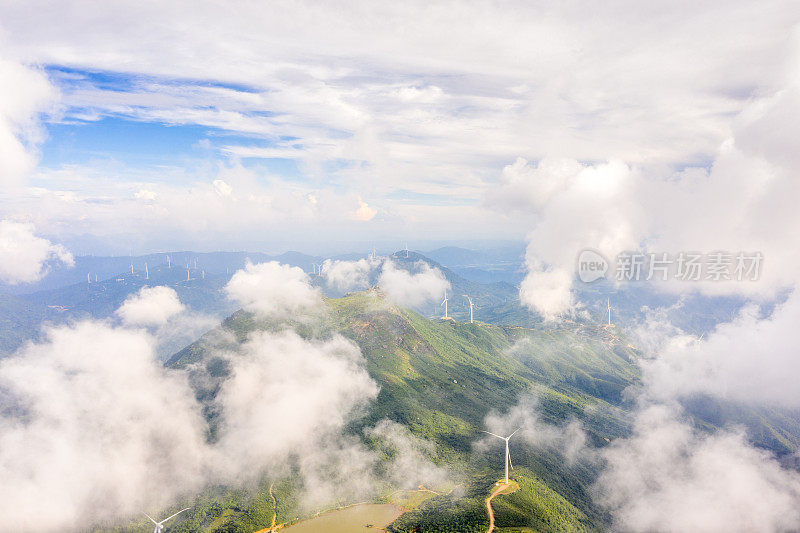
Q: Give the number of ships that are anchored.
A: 0